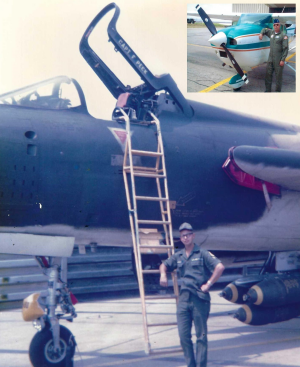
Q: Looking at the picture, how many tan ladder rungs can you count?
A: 9